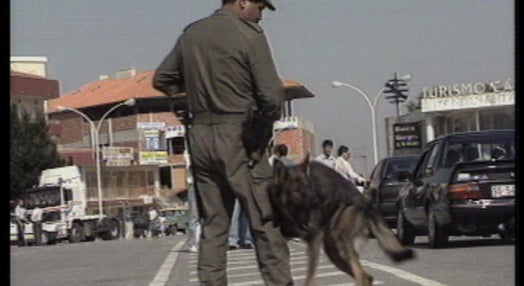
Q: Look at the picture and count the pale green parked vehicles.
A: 1